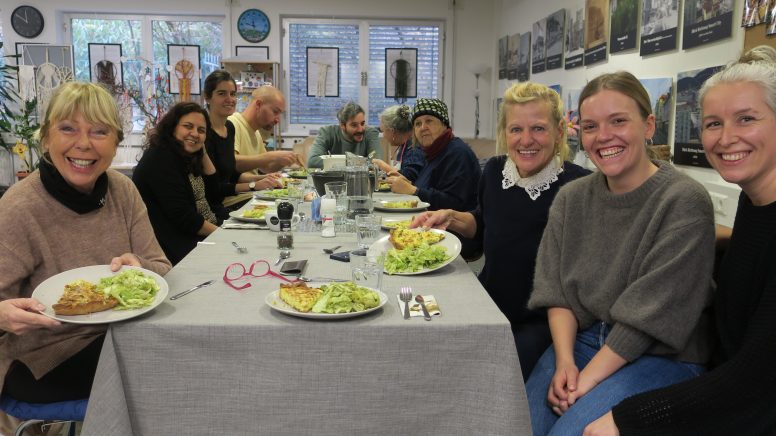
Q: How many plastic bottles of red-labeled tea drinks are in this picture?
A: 0